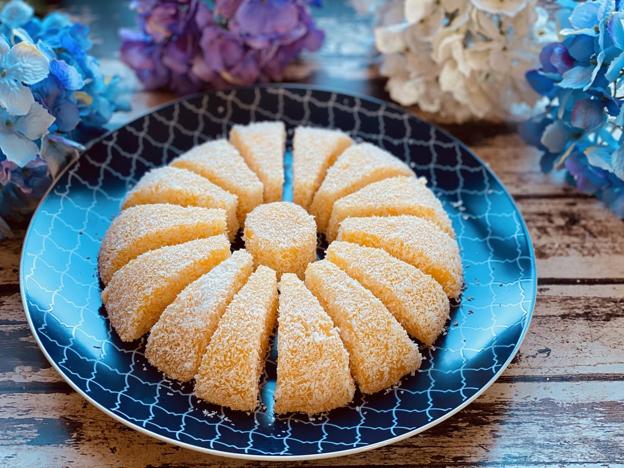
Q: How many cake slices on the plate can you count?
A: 14